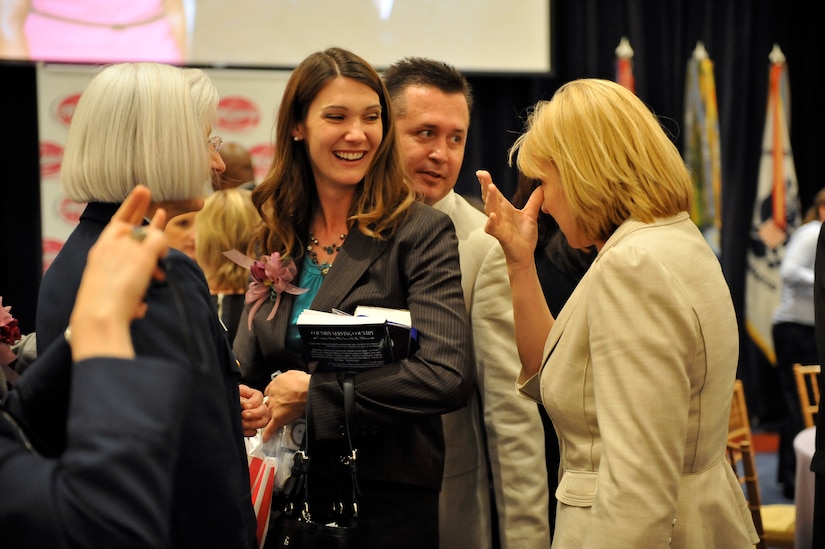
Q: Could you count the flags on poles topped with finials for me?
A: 3